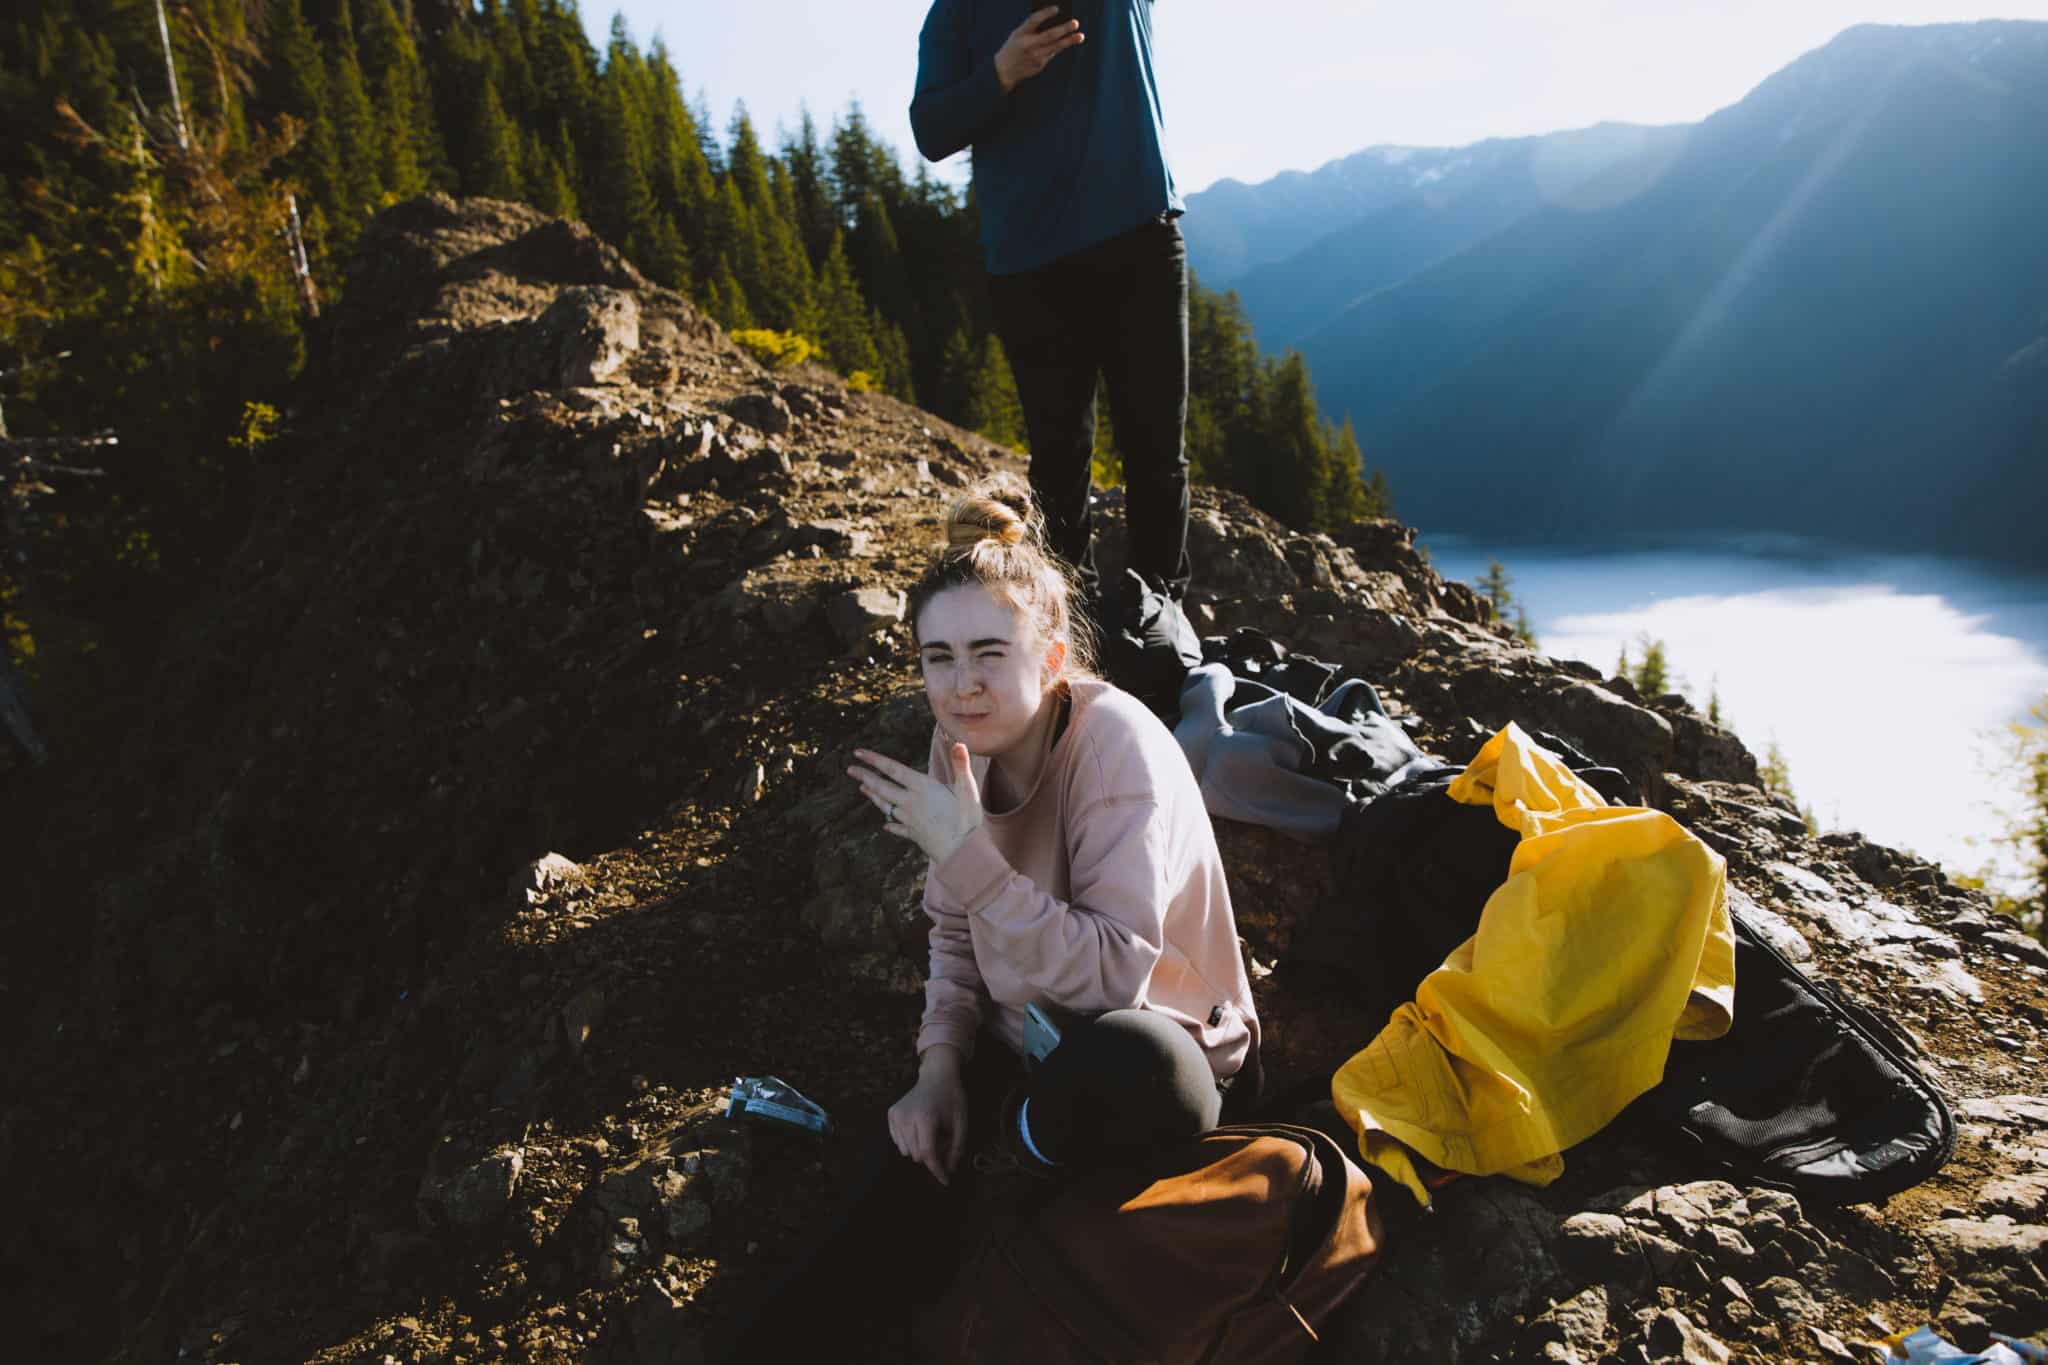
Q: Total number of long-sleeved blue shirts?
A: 1